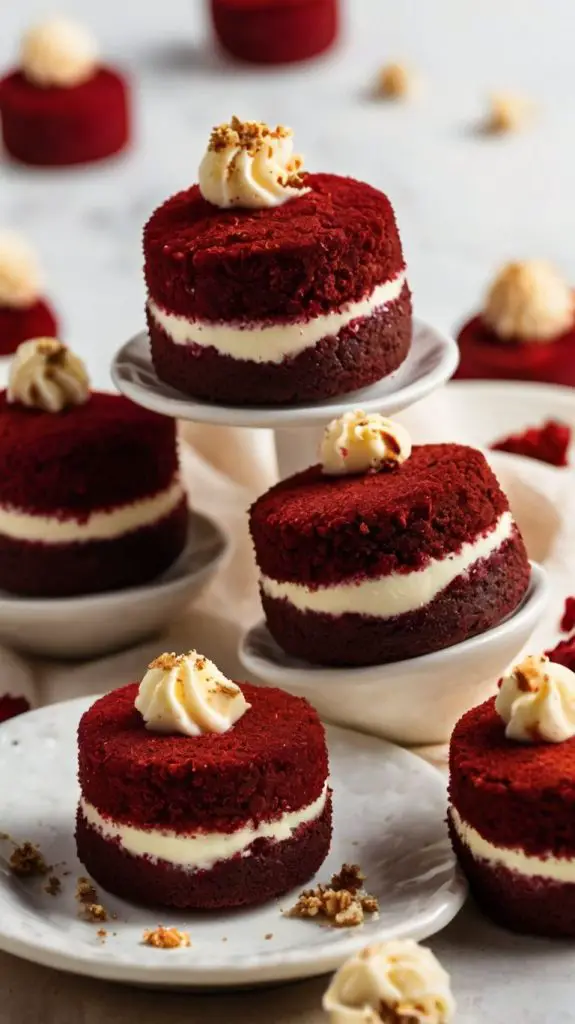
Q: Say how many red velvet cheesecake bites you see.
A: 9